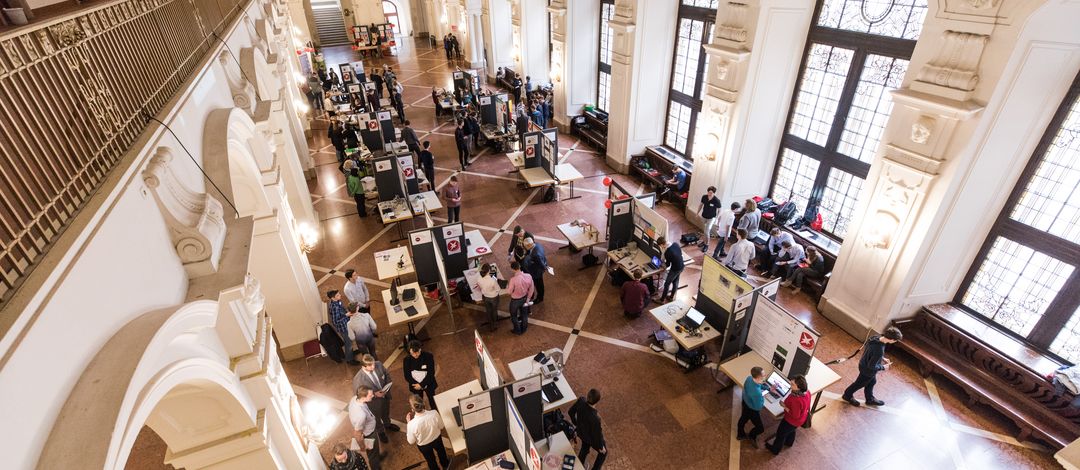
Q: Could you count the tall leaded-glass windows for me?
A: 4